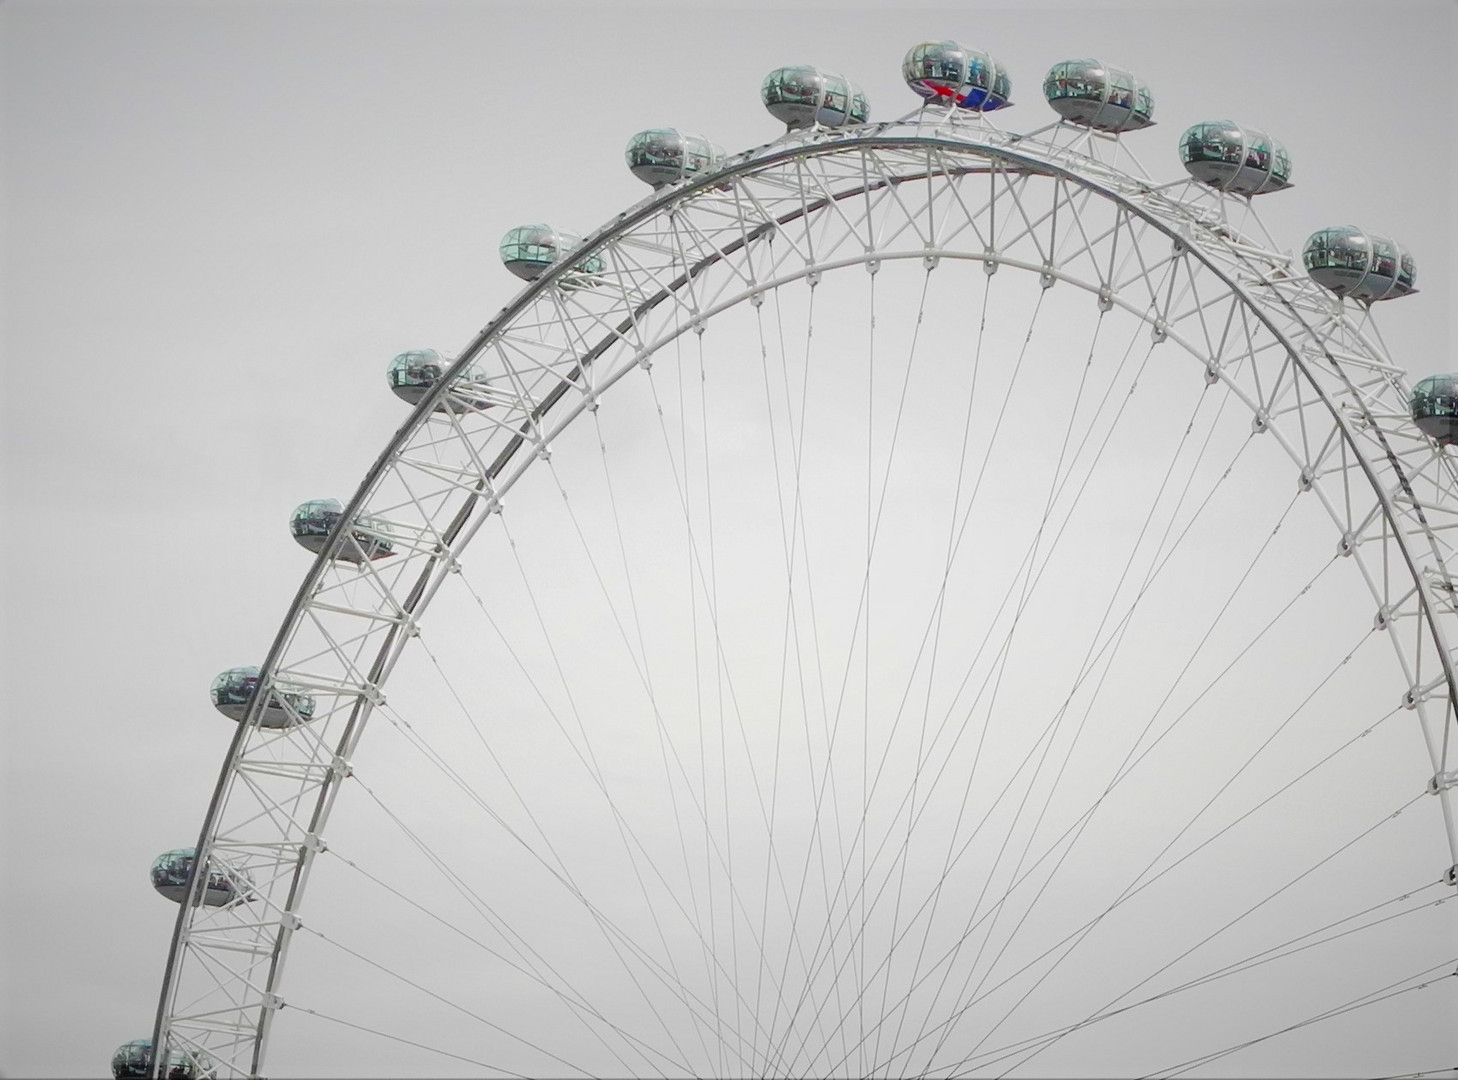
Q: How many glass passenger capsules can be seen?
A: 13